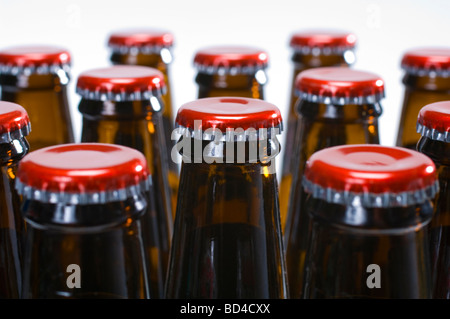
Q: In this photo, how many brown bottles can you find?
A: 12